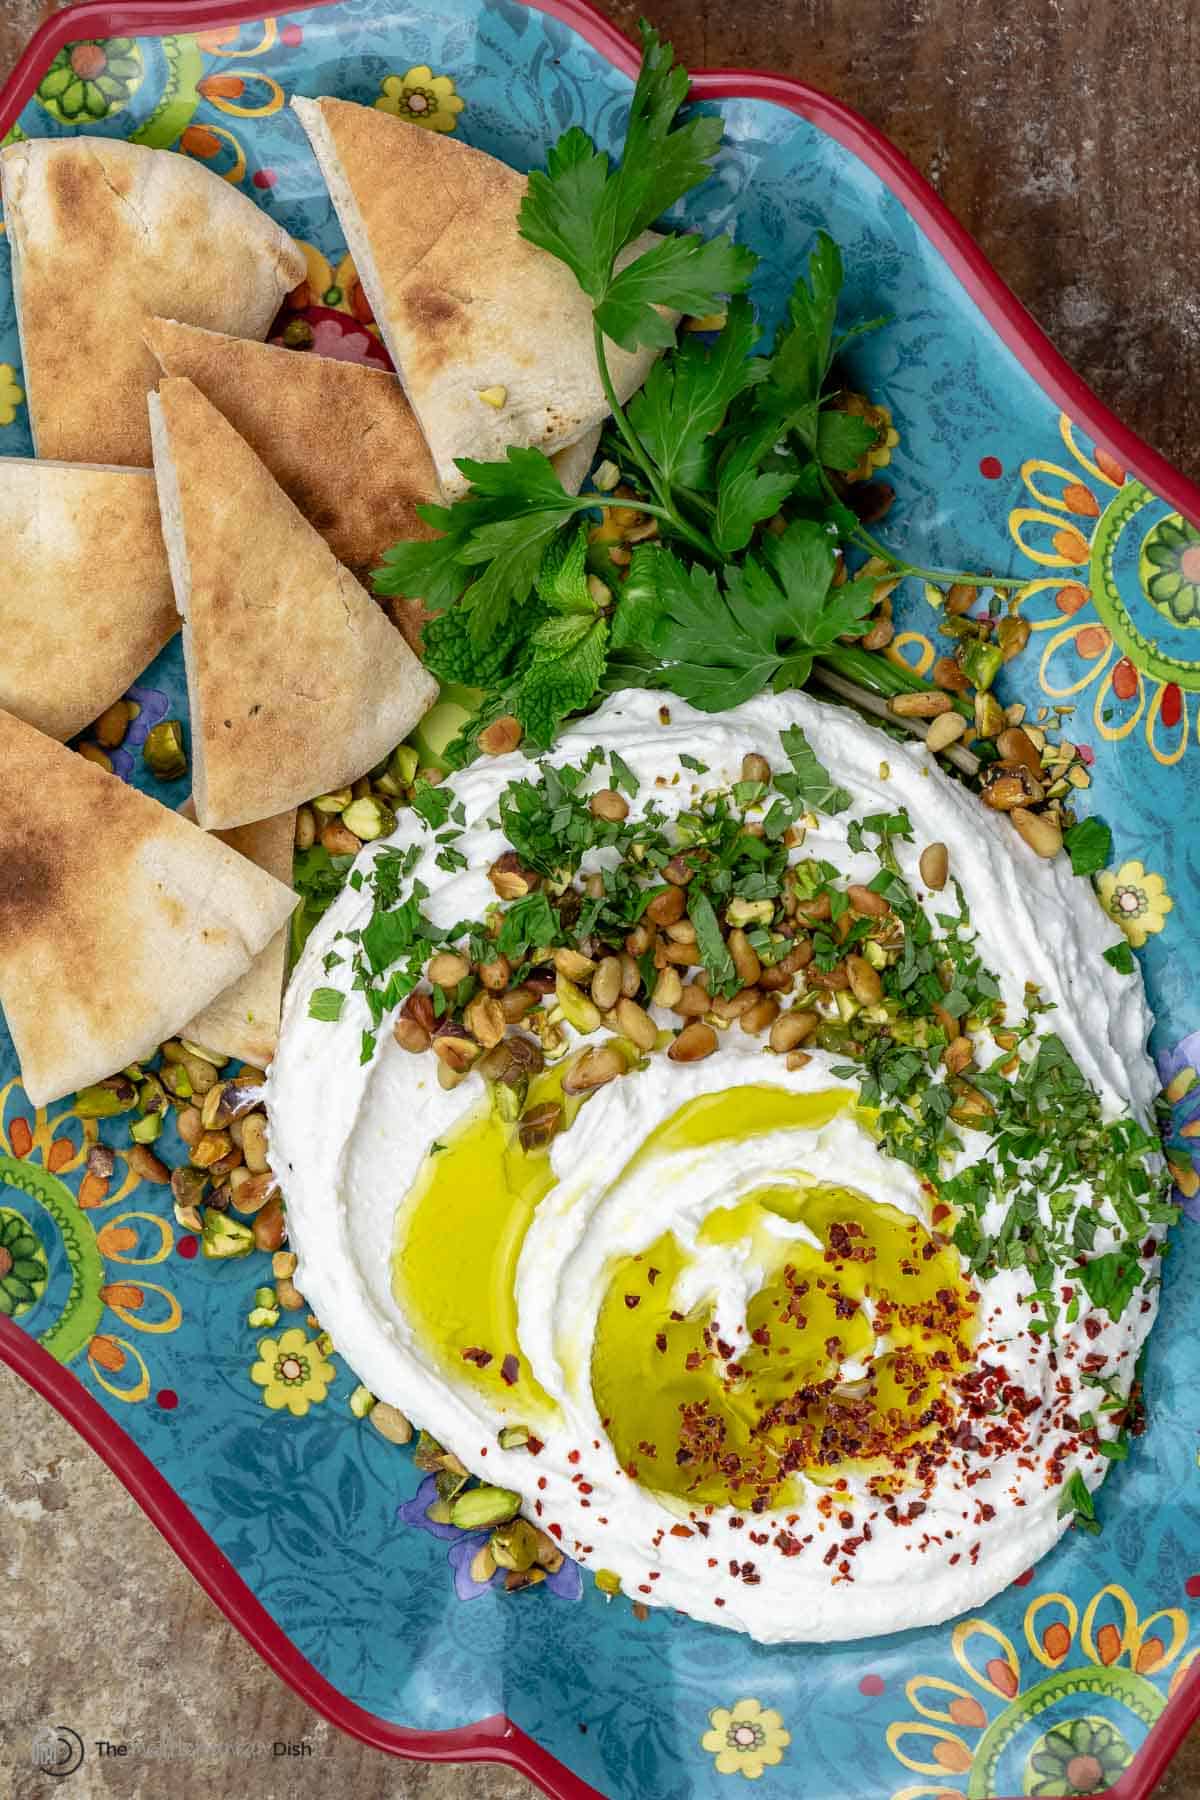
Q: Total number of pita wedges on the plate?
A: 7